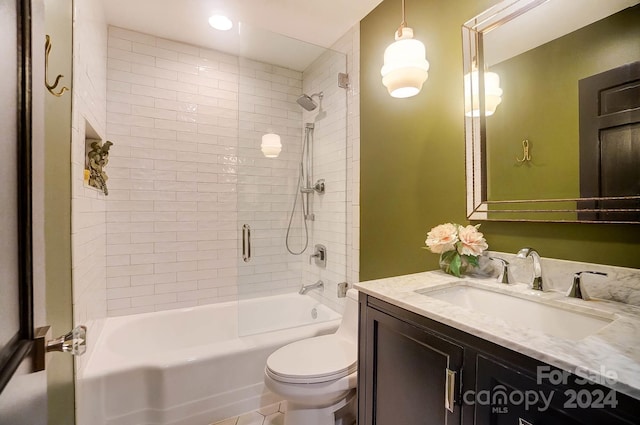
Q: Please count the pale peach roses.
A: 2